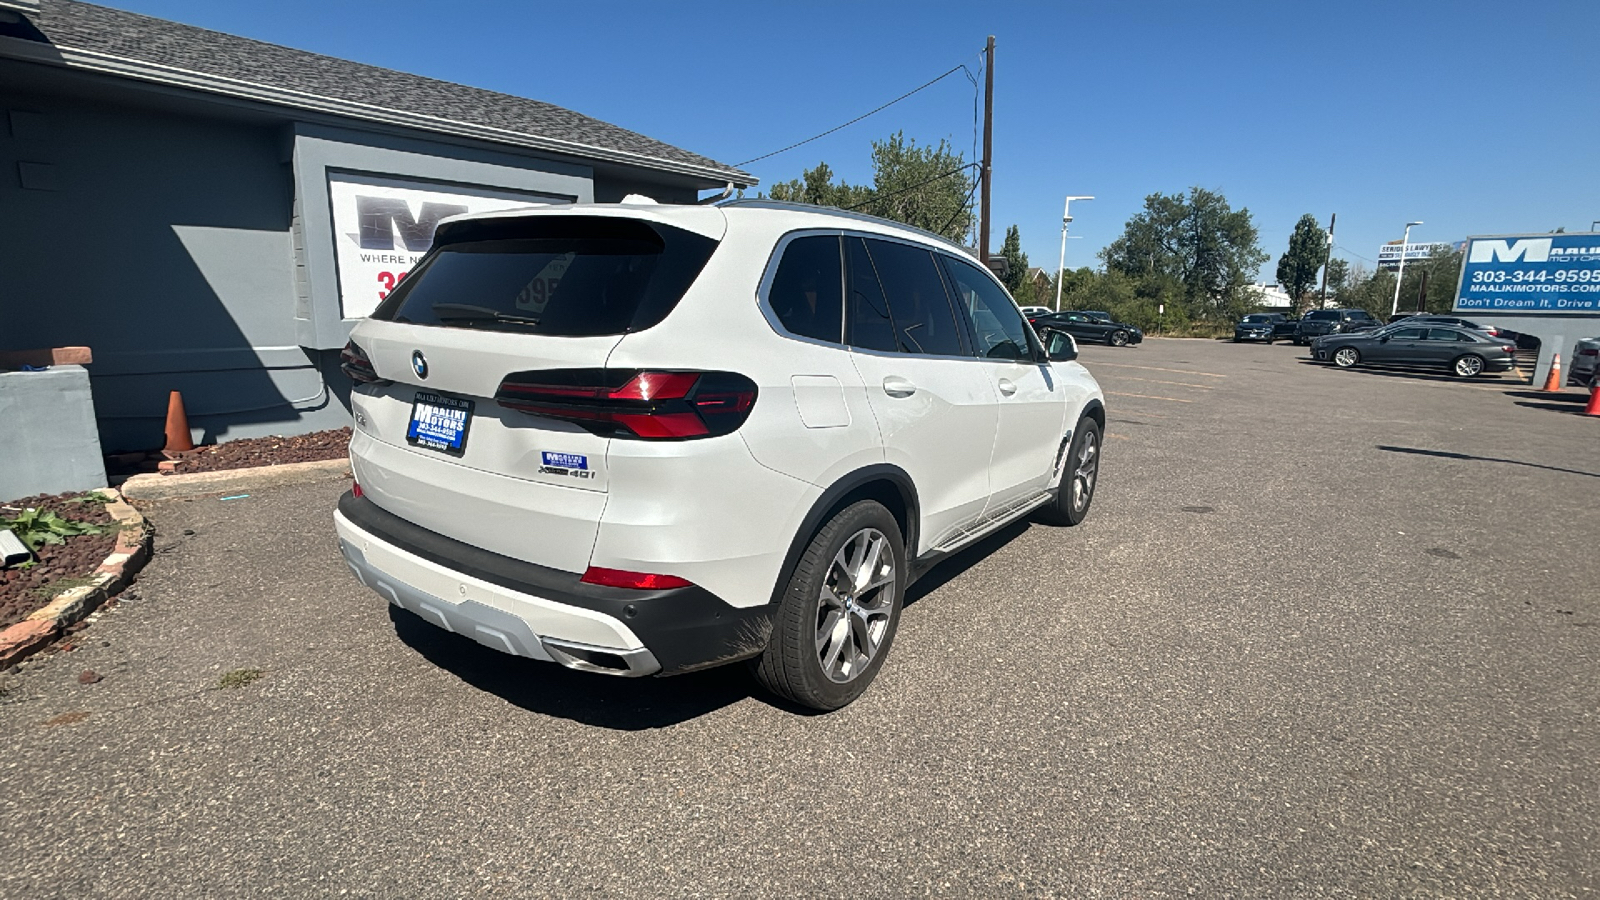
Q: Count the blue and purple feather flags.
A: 0